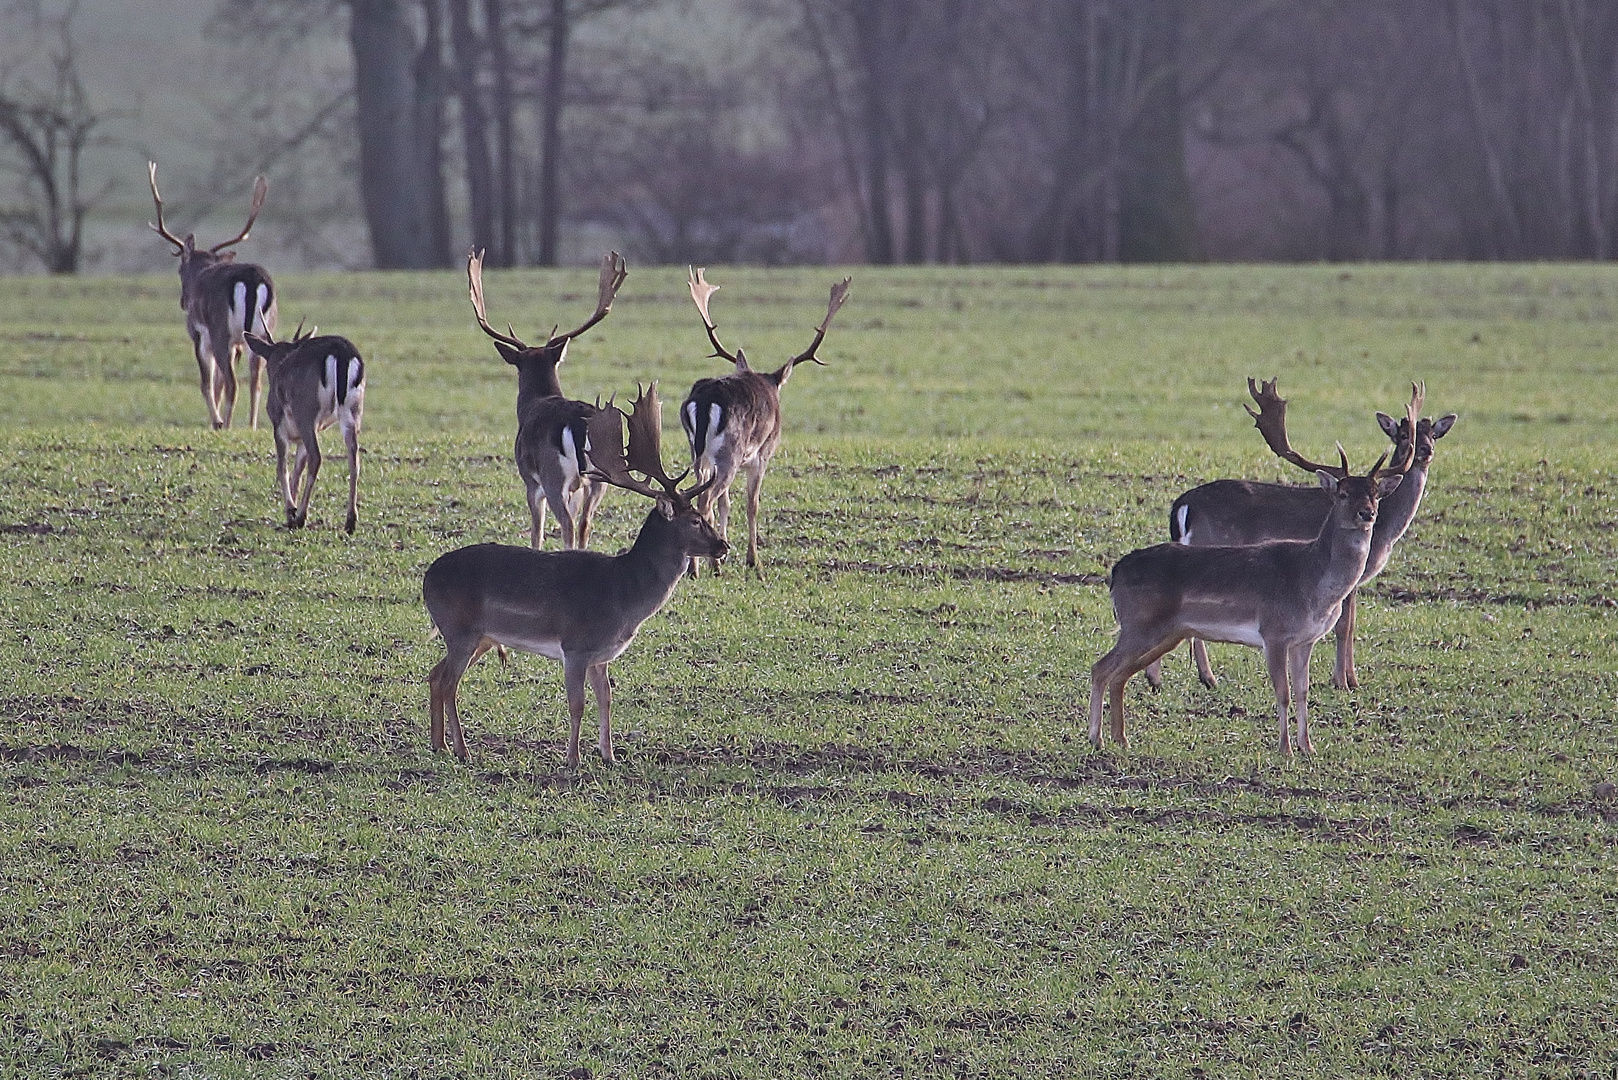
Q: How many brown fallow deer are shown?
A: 7